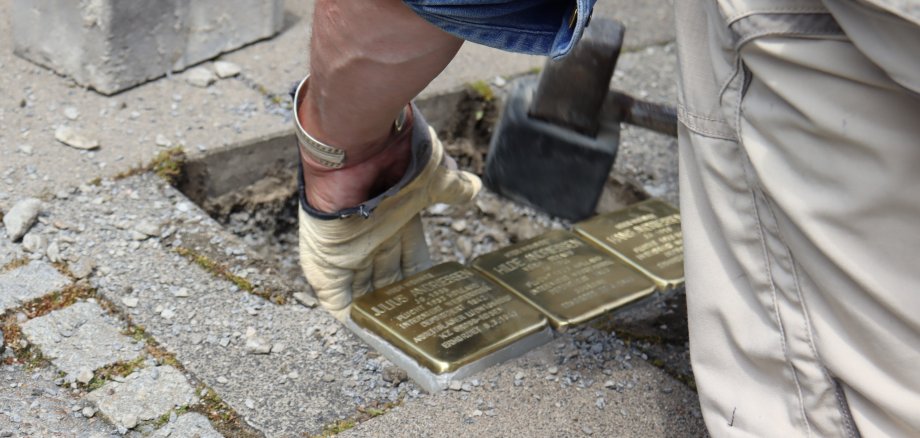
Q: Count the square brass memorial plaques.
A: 3